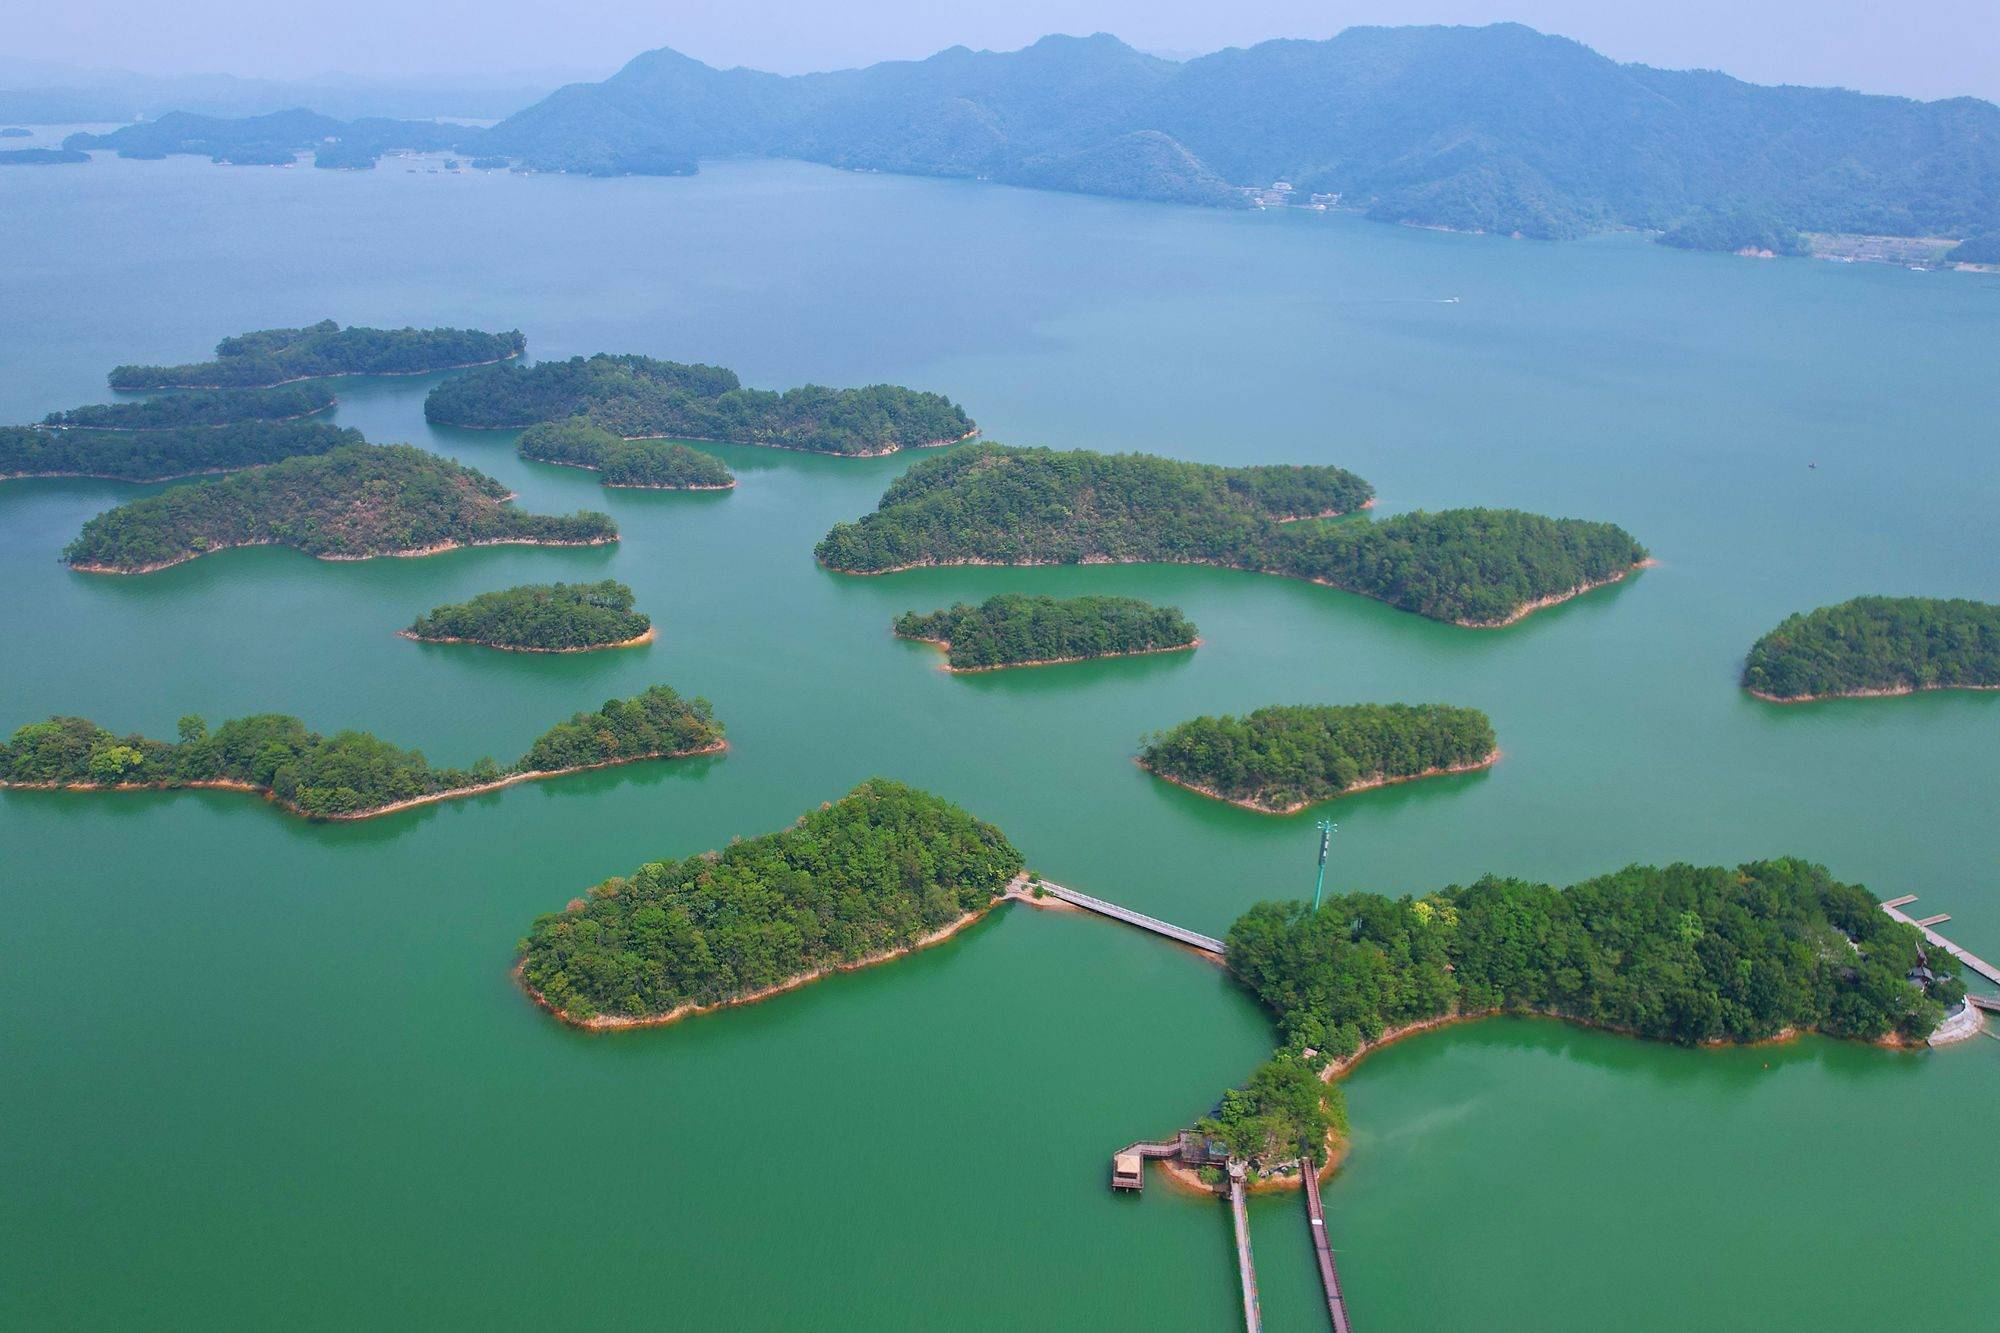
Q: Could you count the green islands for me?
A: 14